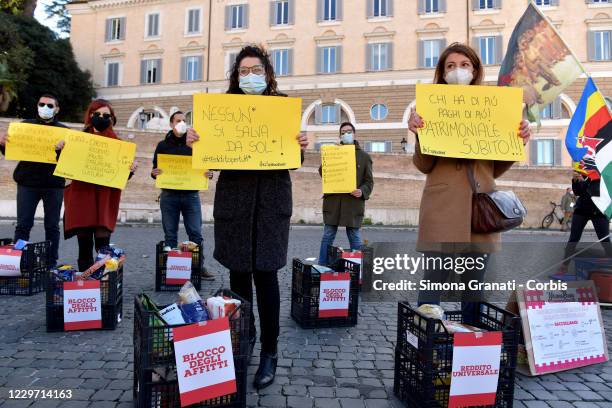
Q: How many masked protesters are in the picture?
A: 6